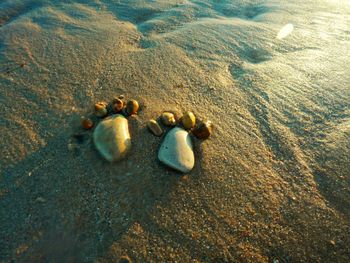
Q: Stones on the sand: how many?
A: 10